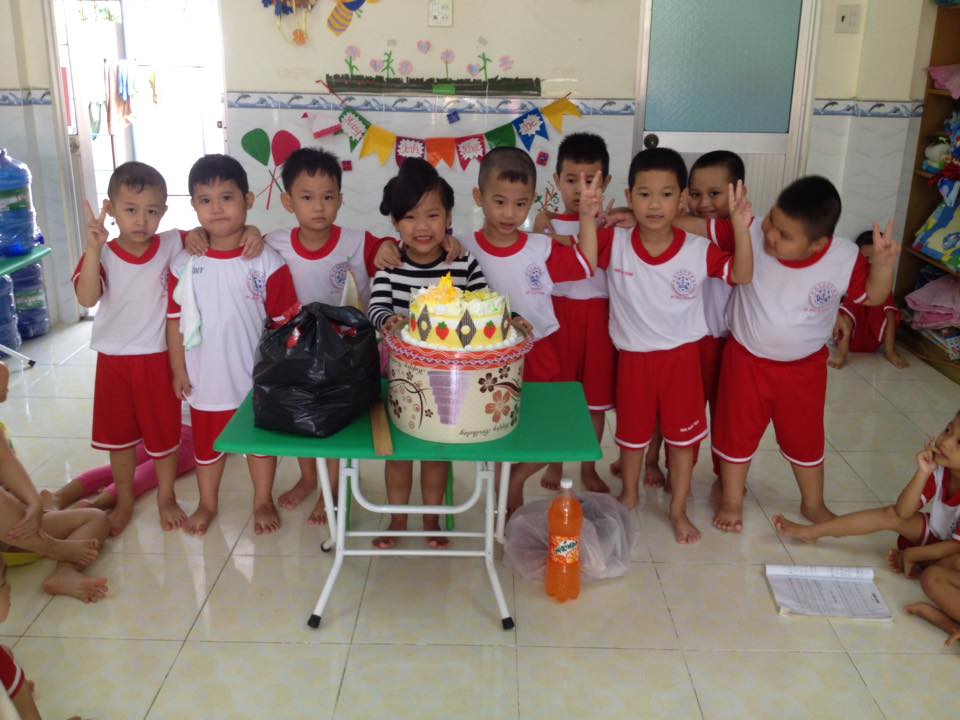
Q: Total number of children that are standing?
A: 9